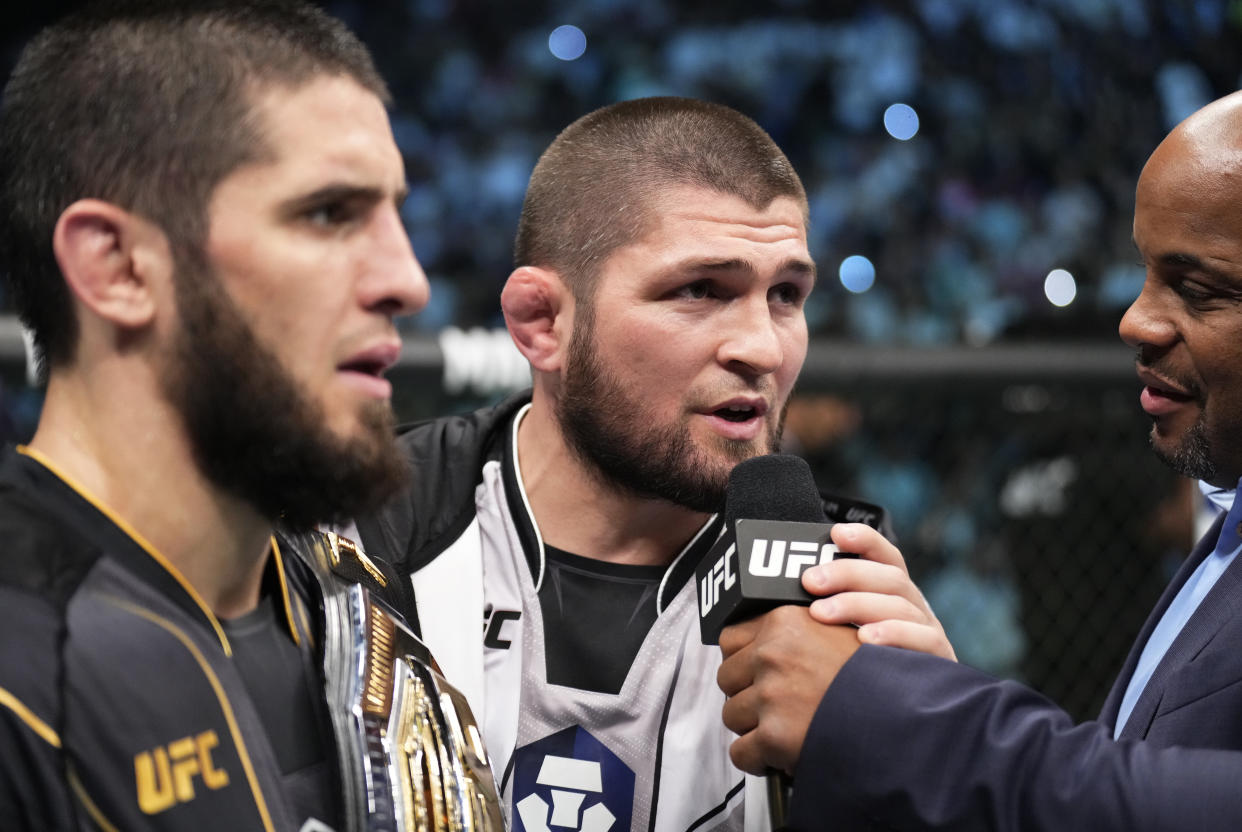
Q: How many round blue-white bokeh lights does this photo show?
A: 4